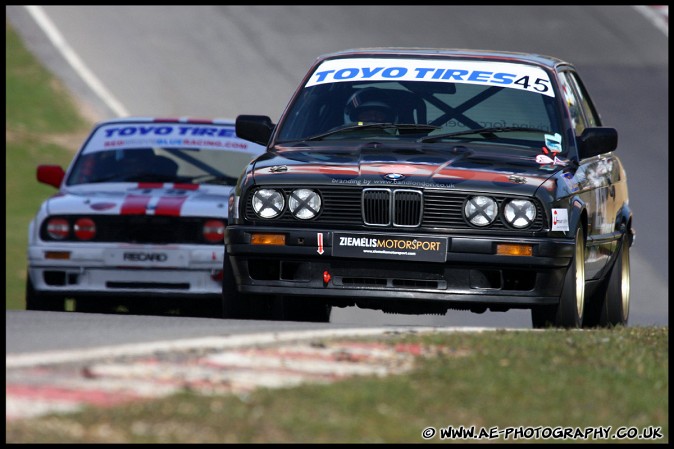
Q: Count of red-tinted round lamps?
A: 3